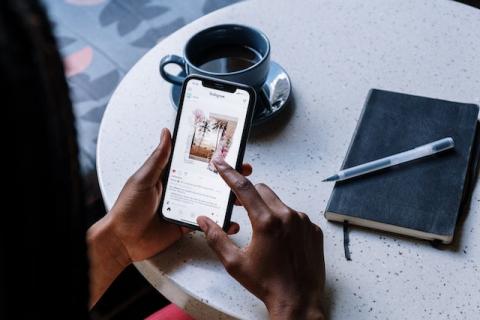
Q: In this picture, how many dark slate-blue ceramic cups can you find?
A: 1